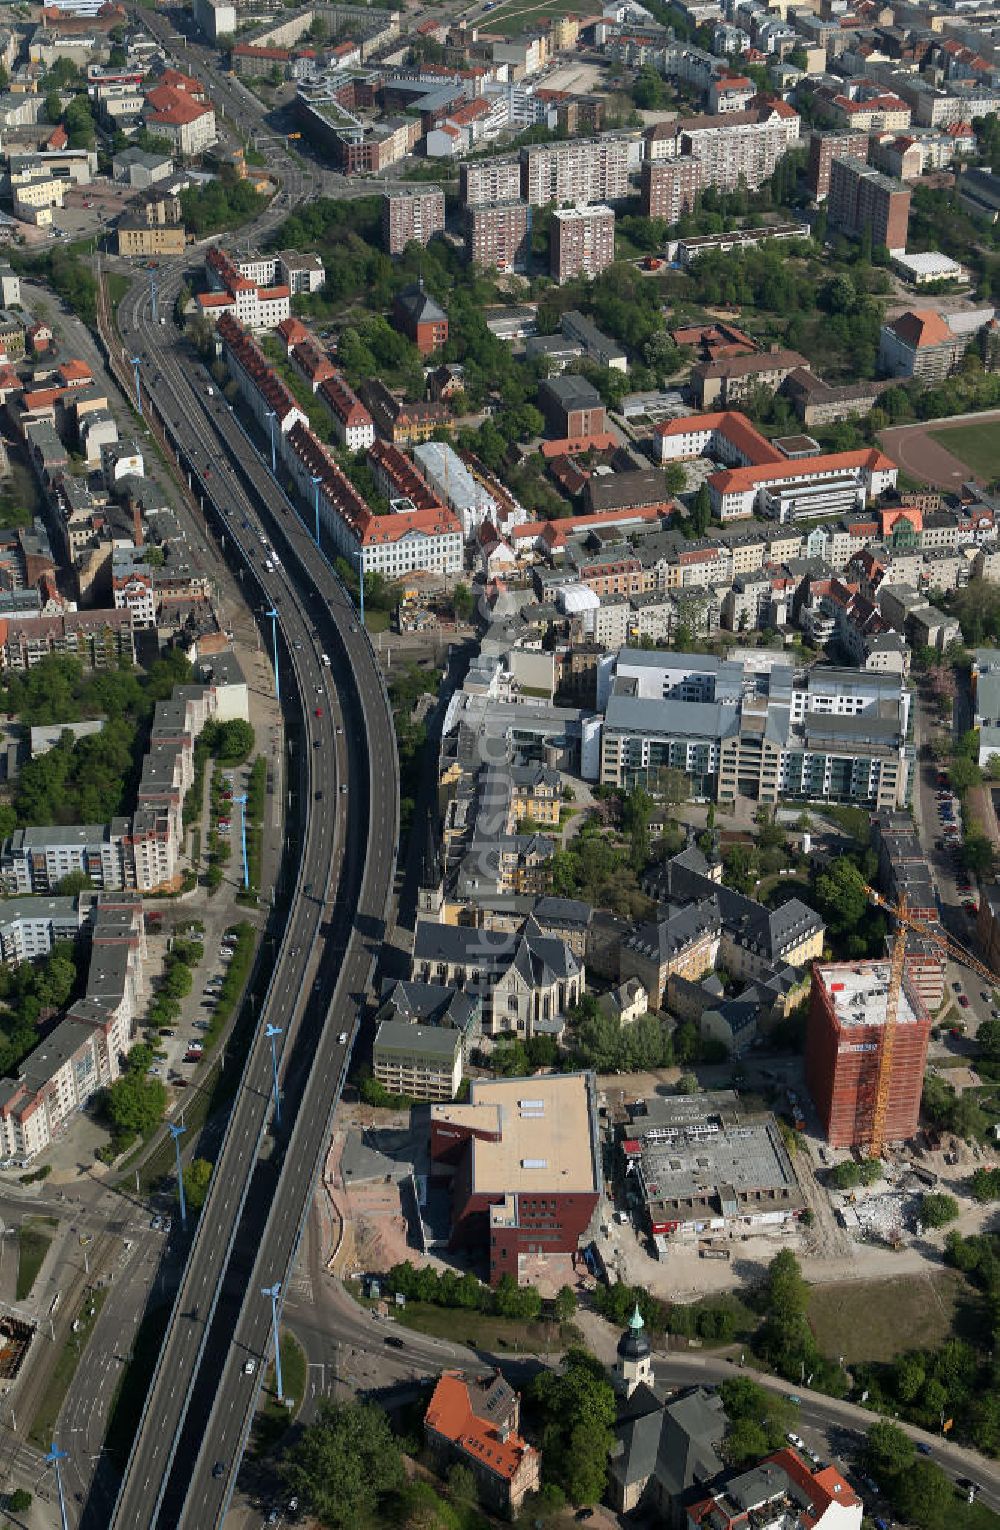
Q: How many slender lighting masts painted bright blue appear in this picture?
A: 11